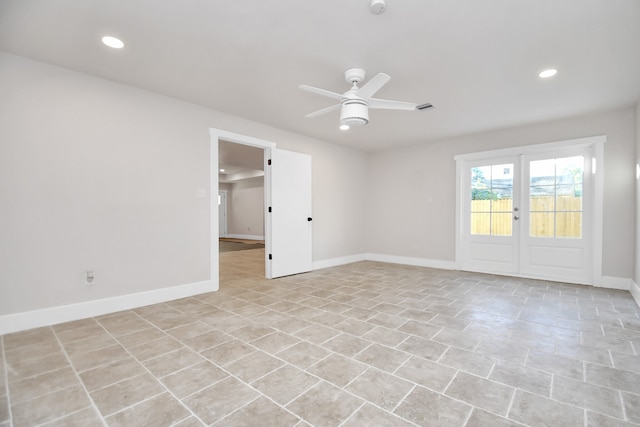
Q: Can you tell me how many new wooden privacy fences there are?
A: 1